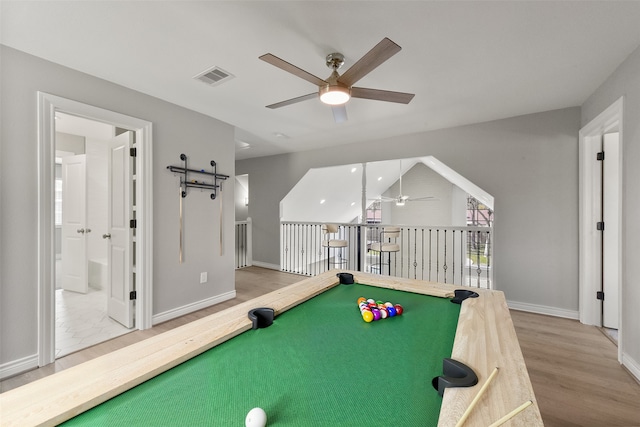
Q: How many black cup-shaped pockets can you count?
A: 4